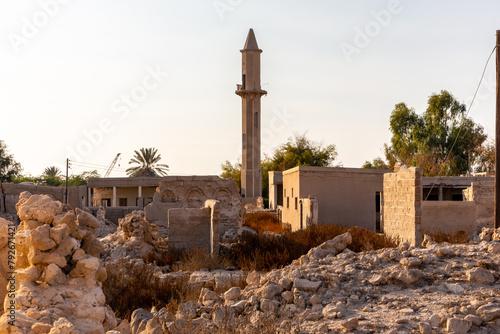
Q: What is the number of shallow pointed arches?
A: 3